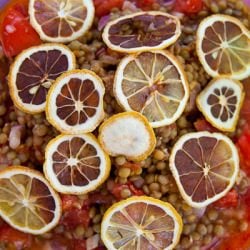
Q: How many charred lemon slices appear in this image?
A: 12